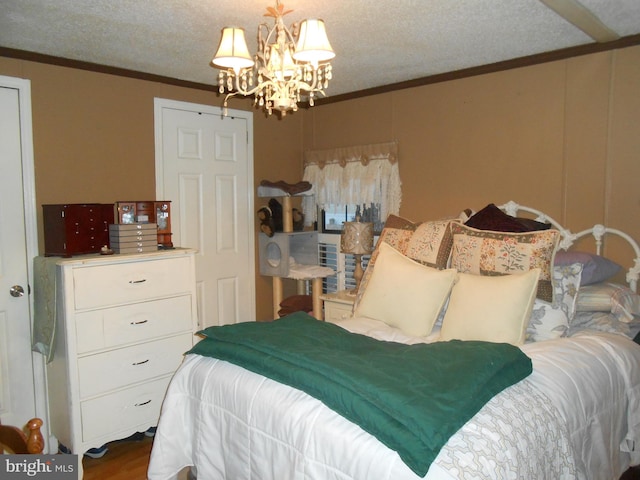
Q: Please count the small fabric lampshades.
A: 3